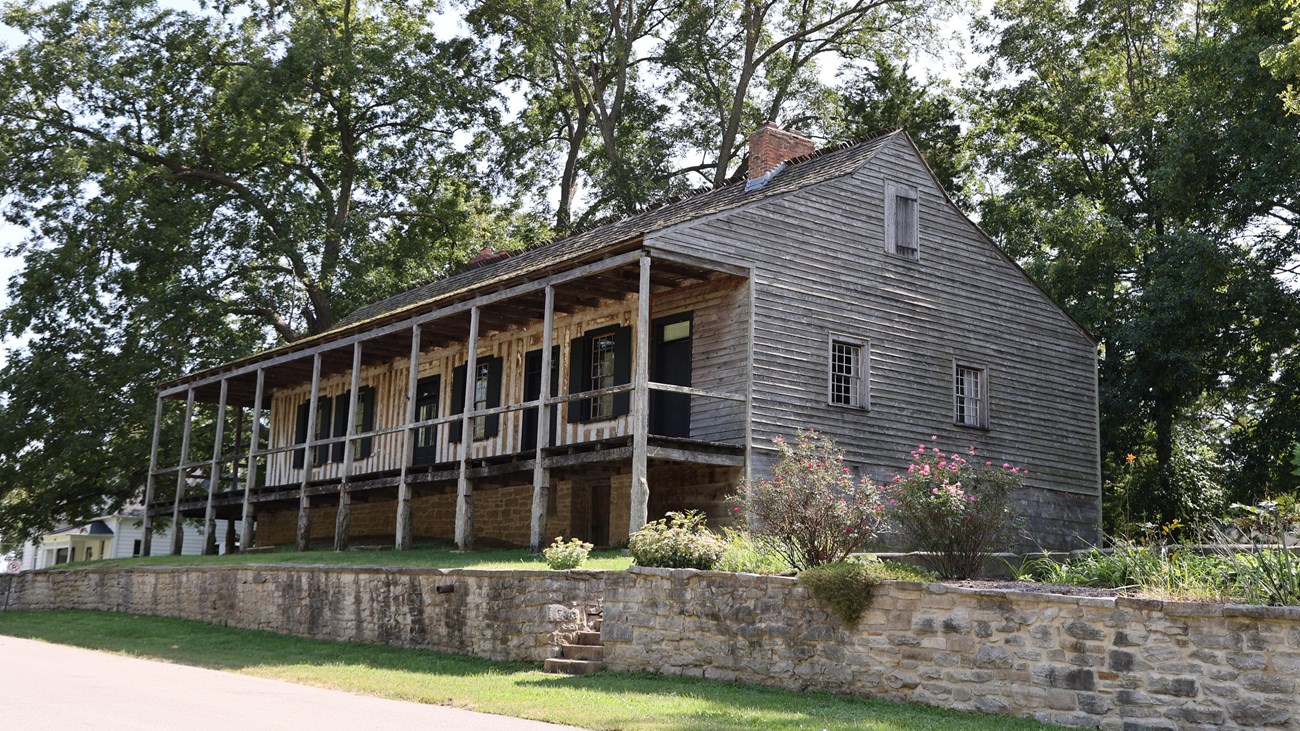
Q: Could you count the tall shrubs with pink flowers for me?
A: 2